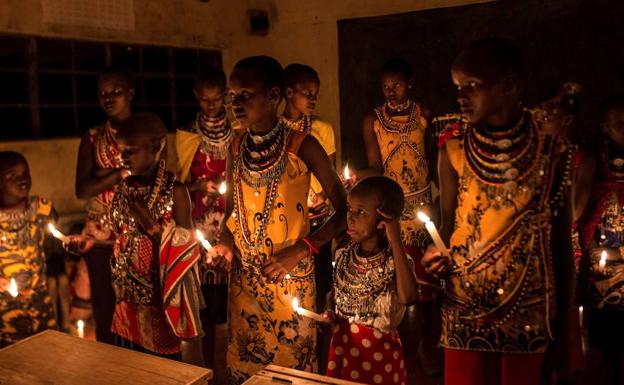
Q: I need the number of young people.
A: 11